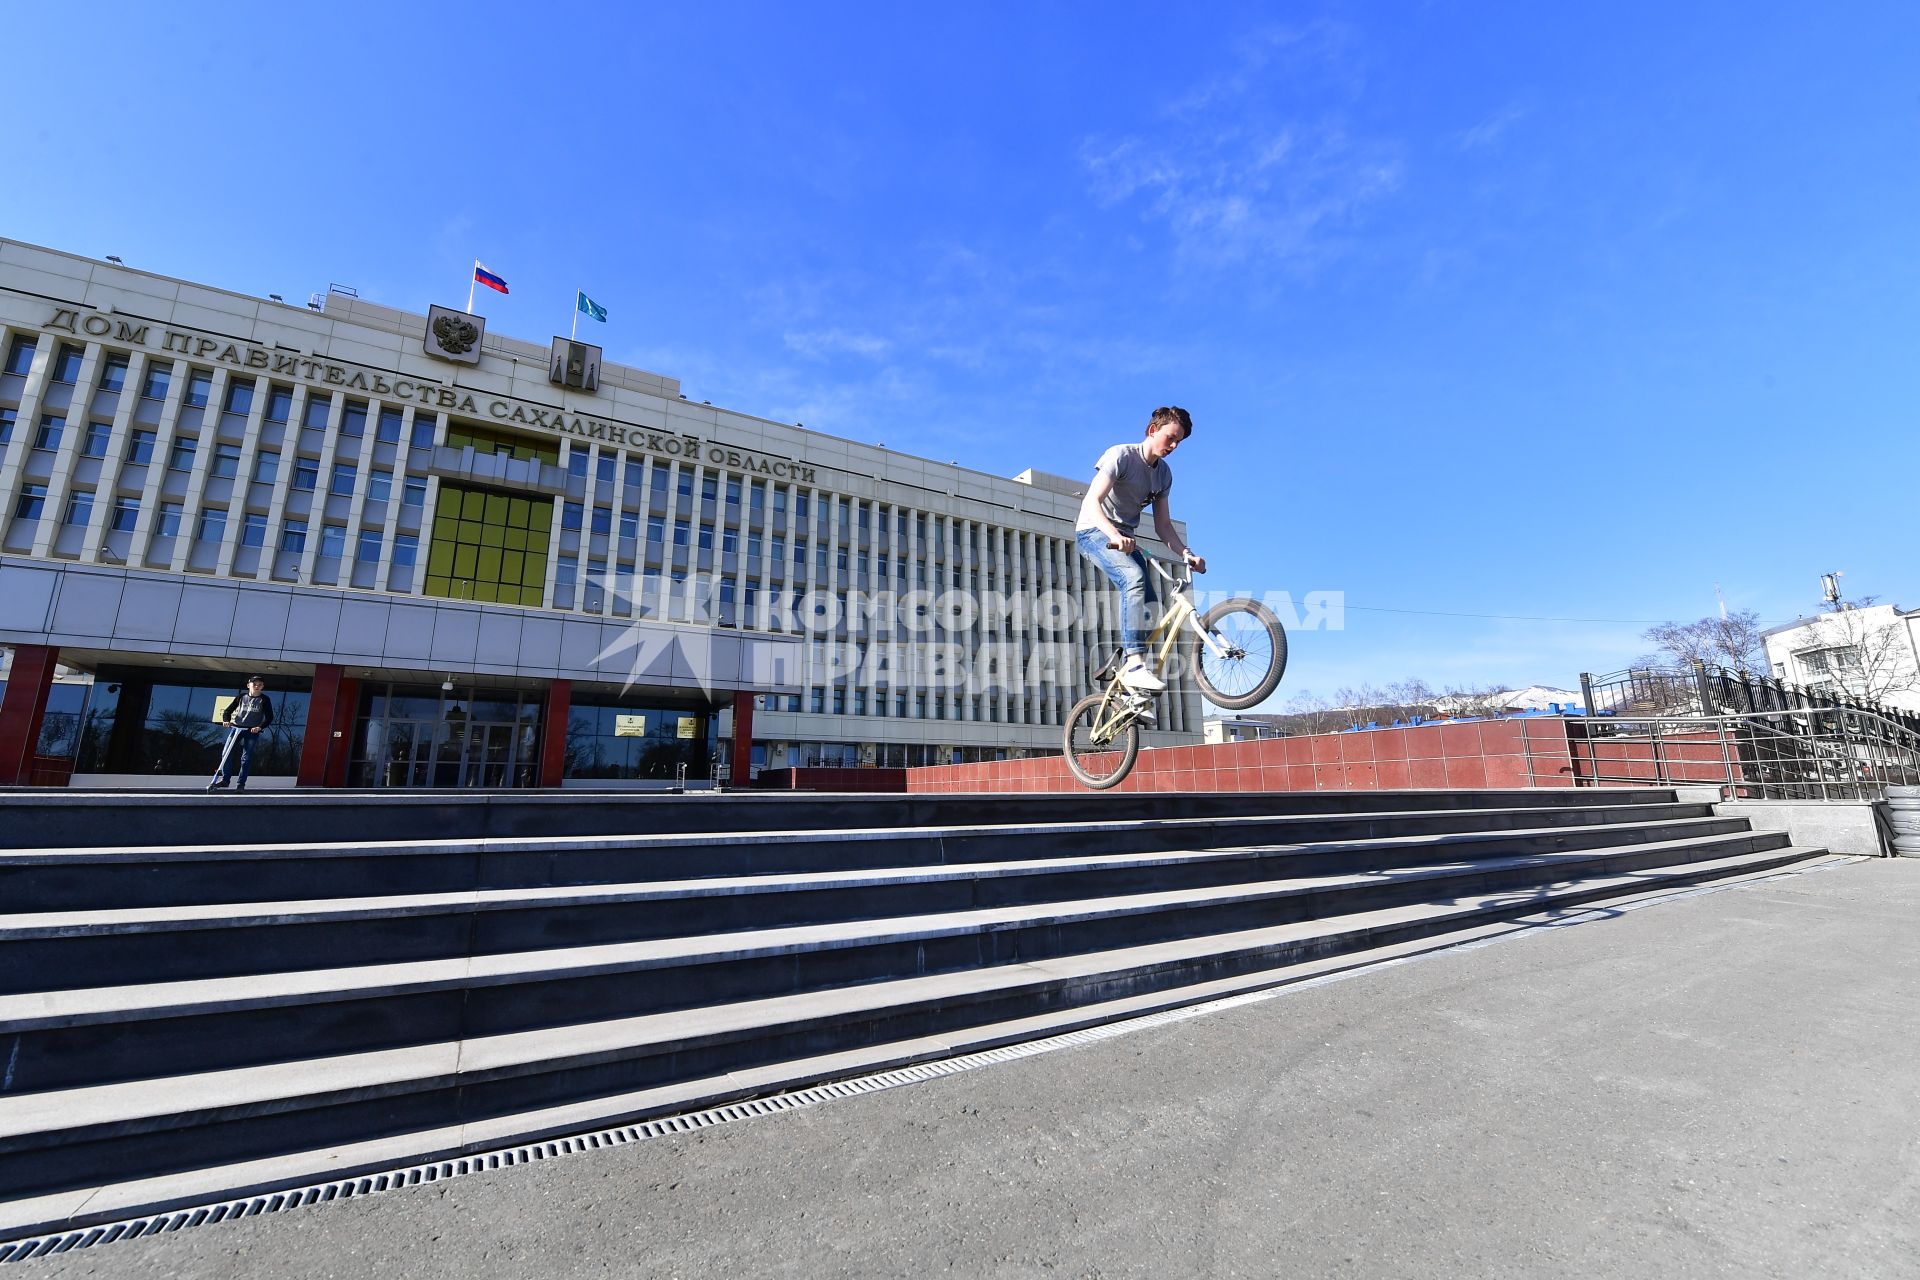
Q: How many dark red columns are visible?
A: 4